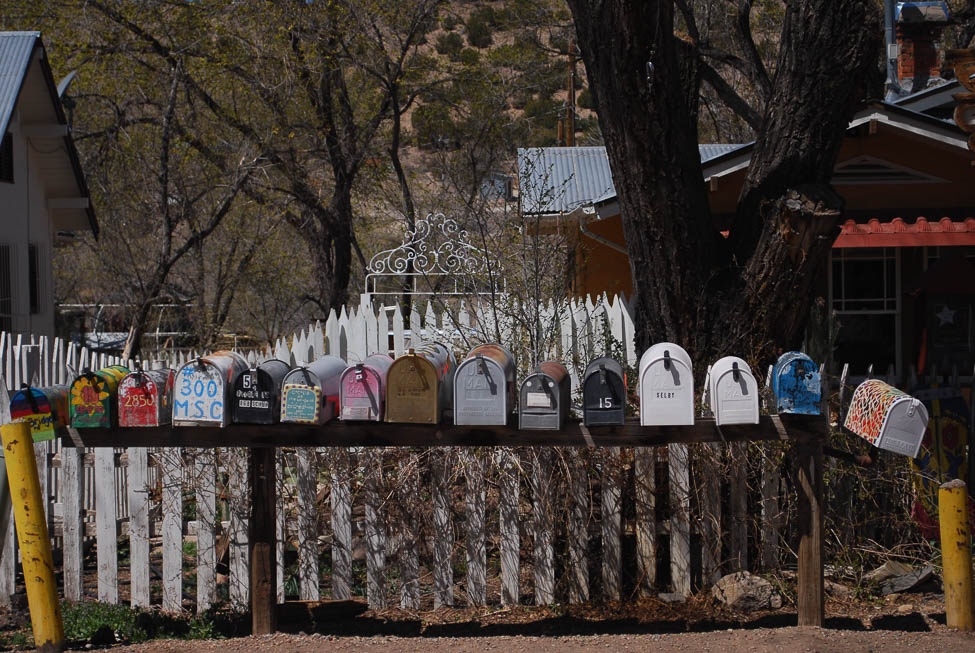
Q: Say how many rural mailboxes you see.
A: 15